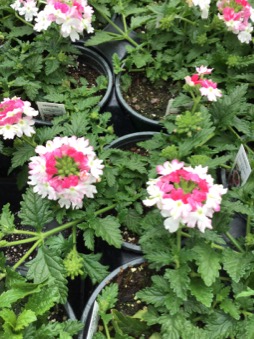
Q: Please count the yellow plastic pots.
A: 0